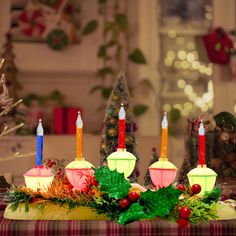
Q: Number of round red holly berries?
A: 6